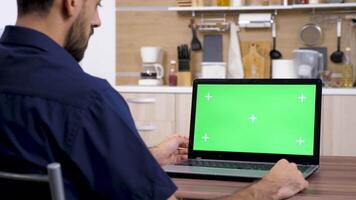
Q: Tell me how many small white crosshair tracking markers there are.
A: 5